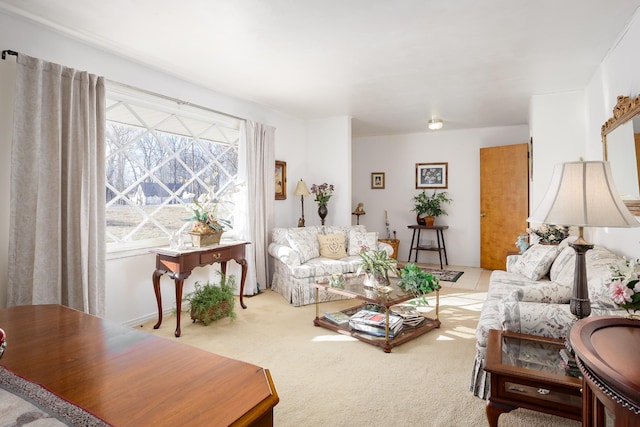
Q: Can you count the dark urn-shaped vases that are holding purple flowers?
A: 1